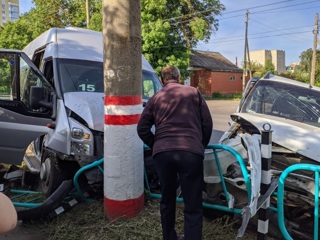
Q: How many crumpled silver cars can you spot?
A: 1